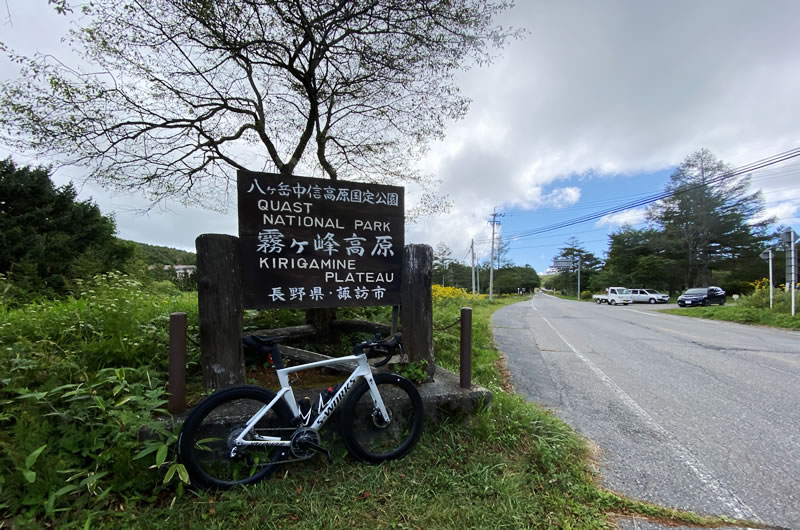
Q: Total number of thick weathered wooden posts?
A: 2